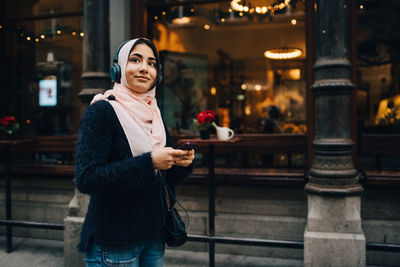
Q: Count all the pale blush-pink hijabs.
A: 1